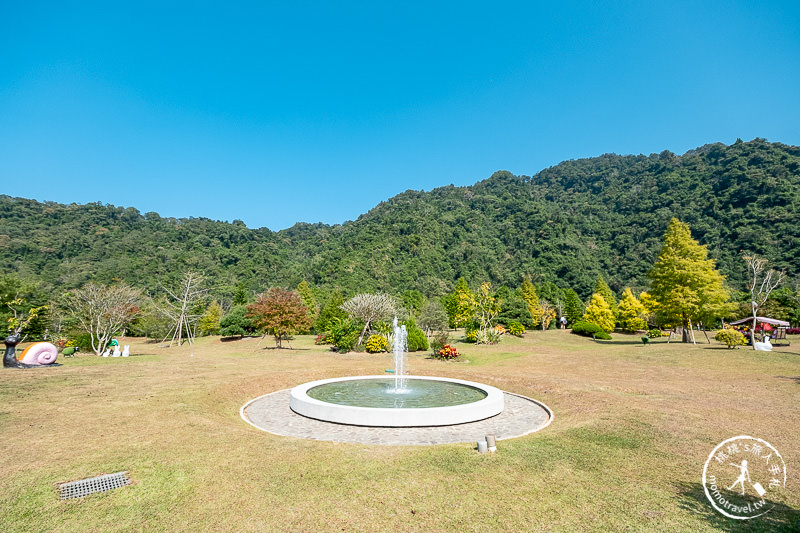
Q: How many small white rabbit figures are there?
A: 3